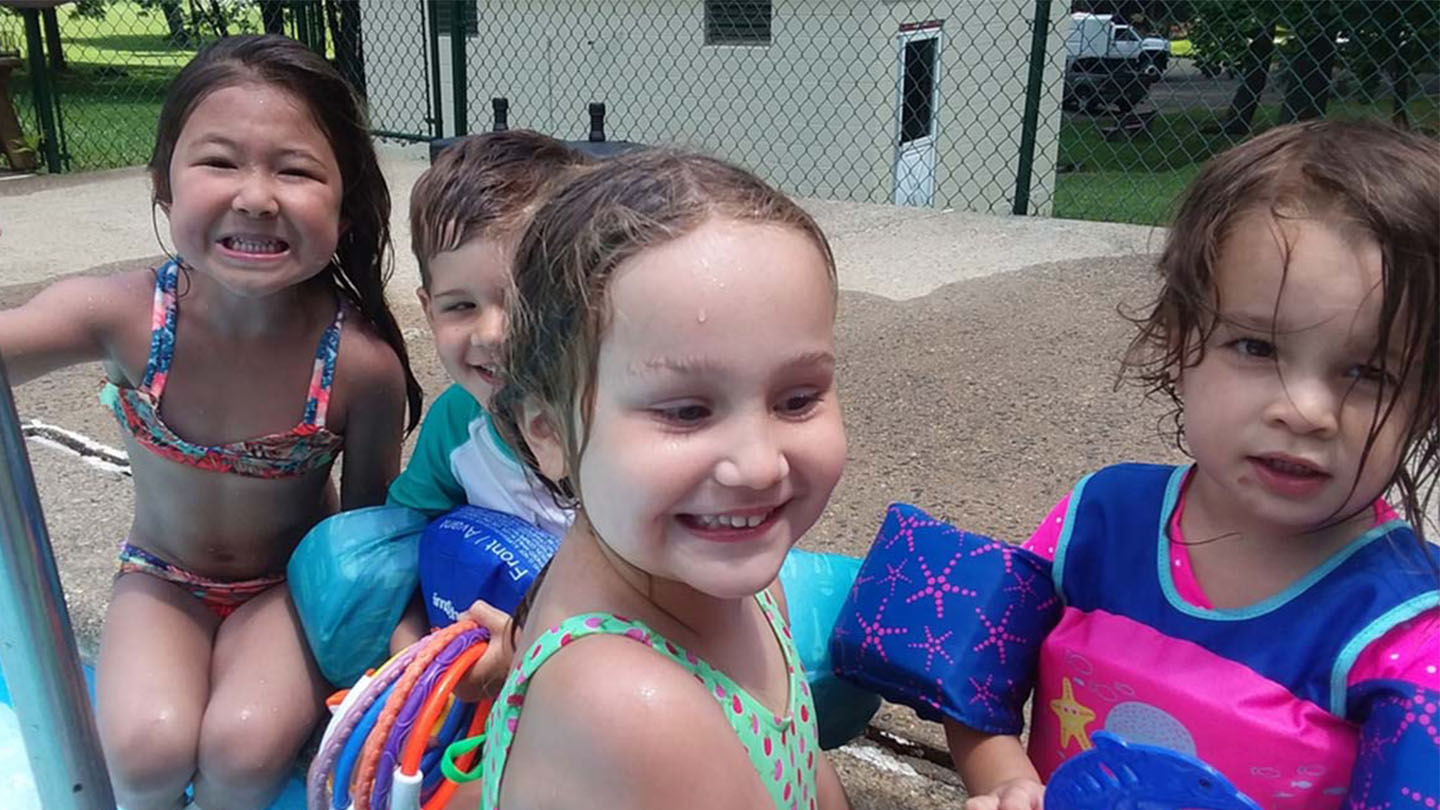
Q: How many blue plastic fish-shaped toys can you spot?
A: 1